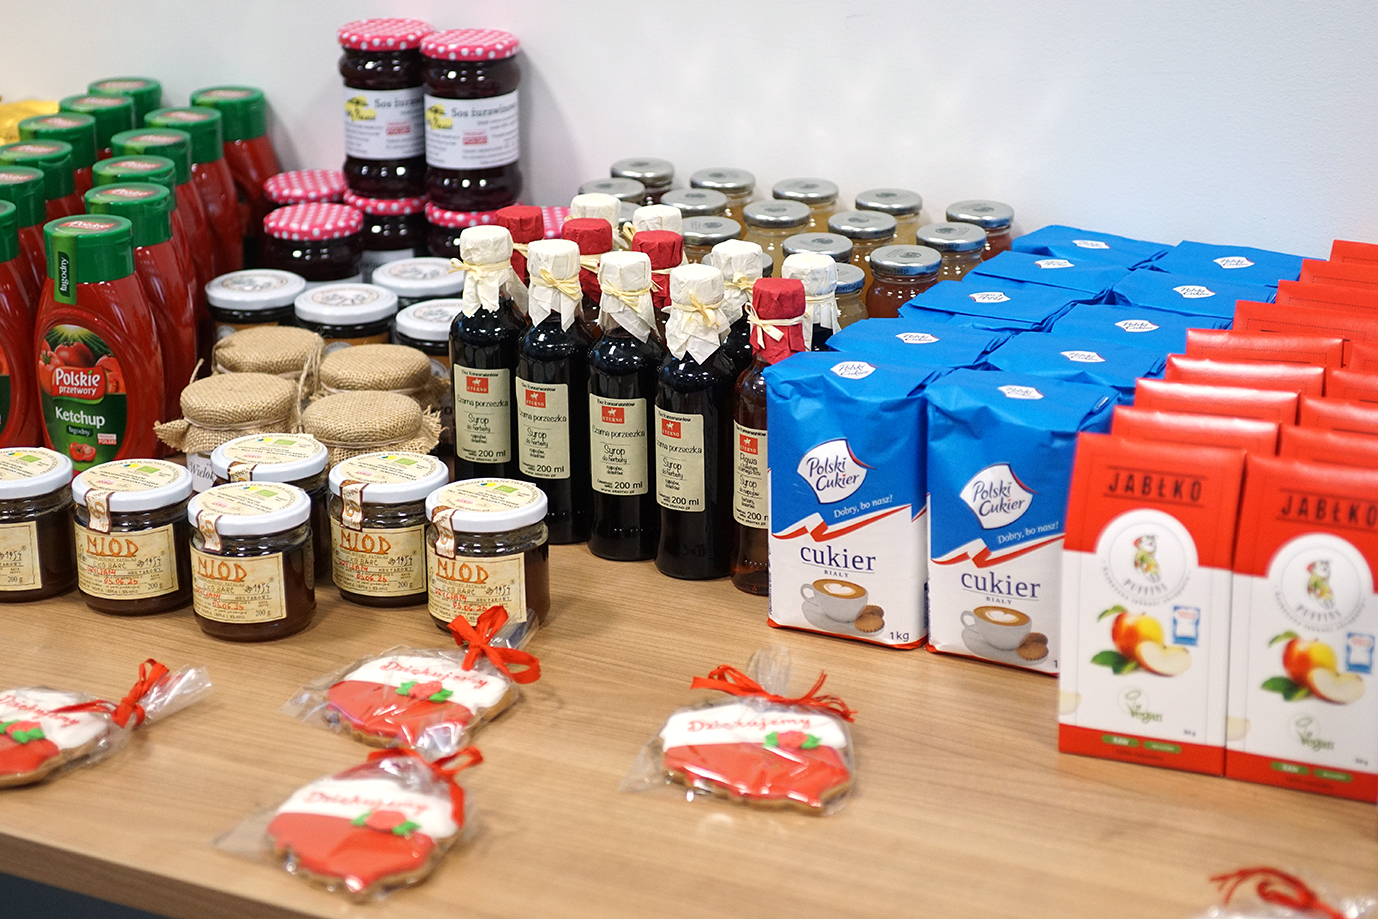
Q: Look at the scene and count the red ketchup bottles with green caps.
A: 12